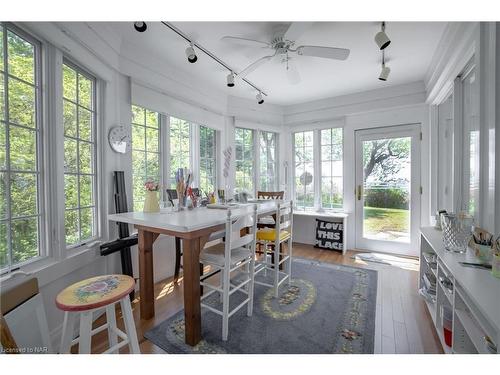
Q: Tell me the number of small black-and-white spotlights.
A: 6